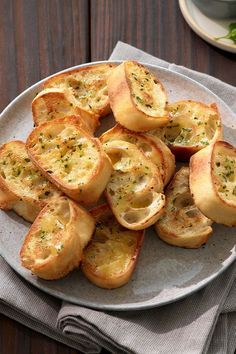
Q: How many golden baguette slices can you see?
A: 12